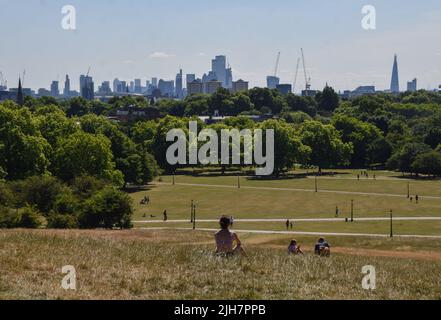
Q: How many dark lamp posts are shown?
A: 8